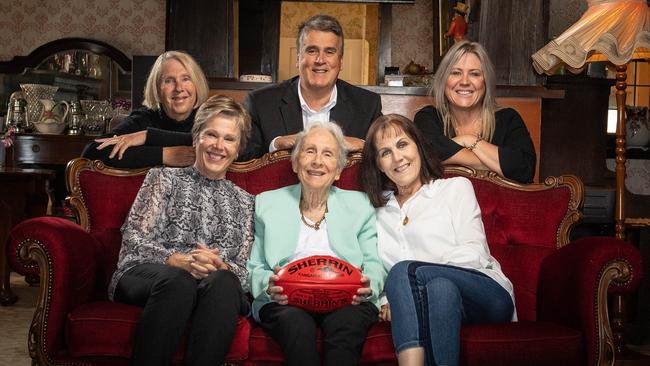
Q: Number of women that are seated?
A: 3